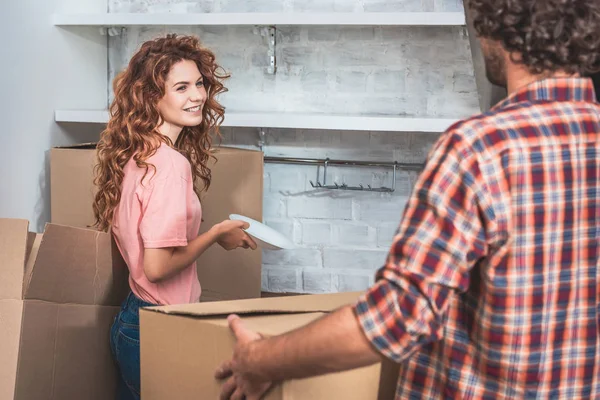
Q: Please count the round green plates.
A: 0